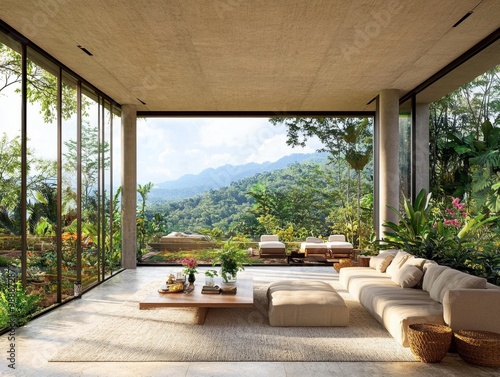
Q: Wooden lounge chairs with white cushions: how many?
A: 3